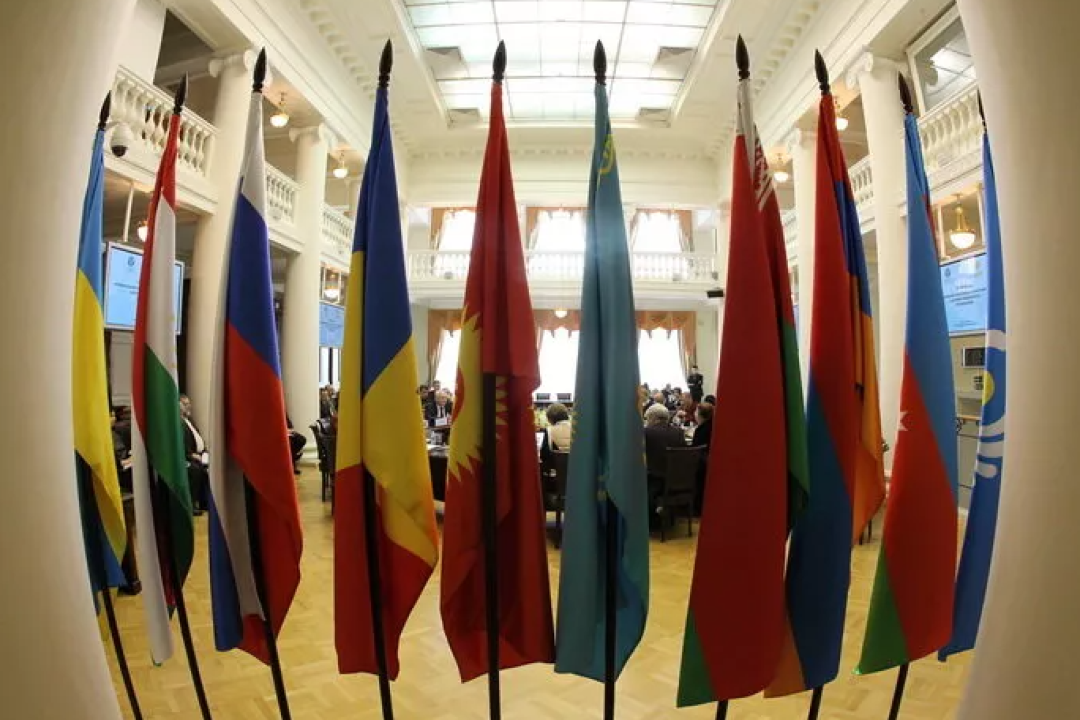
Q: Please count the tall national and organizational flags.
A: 10